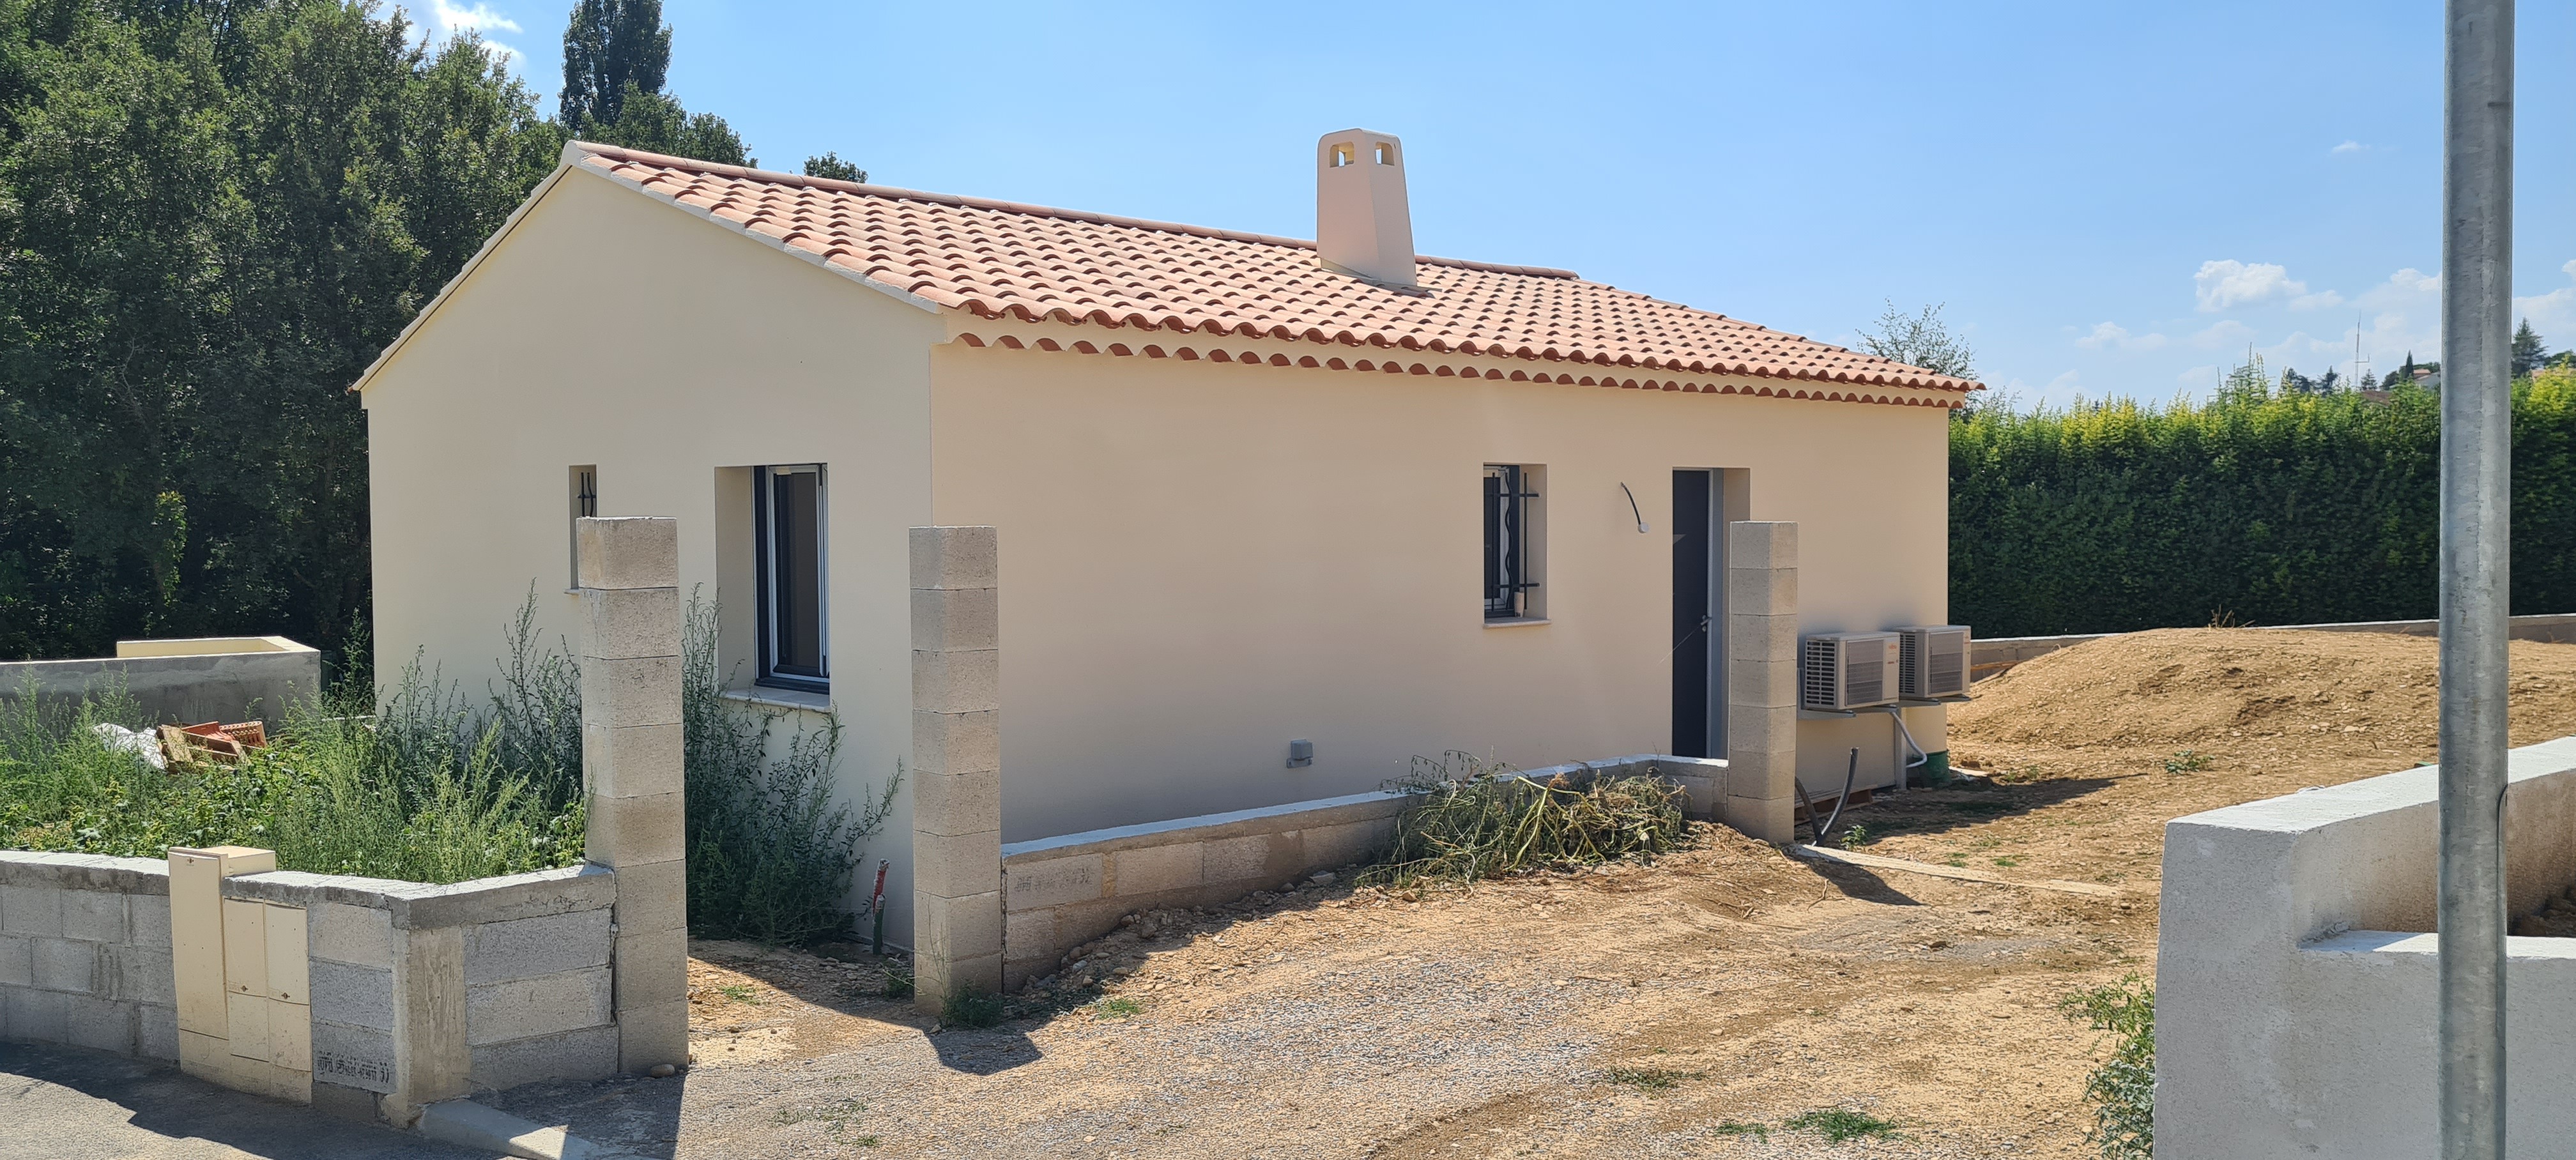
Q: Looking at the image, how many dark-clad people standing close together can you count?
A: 0